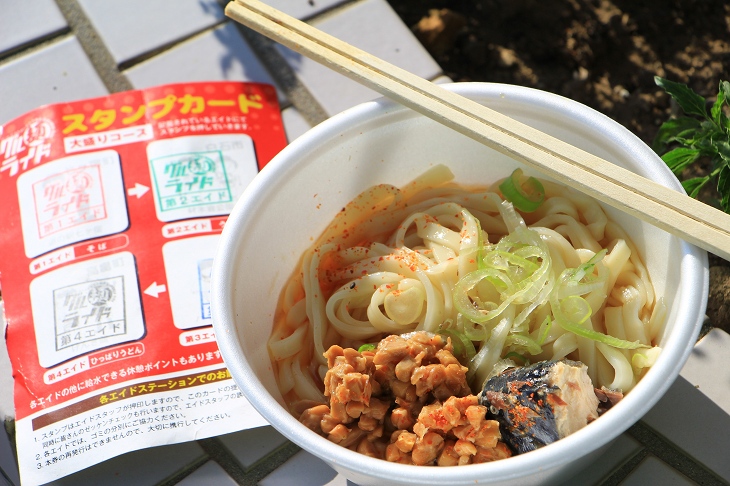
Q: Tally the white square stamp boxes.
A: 4